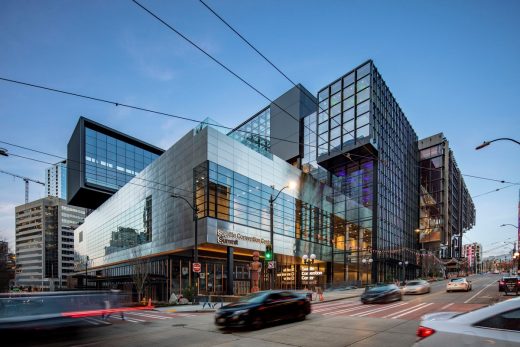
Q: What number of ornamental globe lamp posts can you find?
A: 3